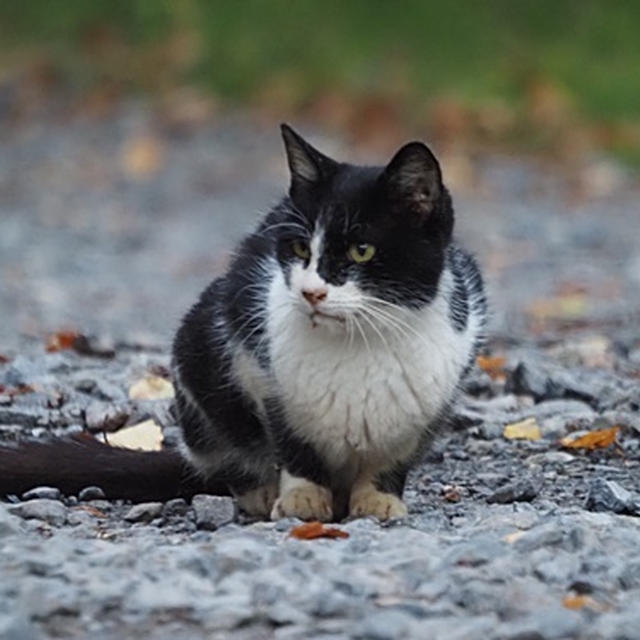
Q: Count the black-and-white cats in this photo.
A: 1